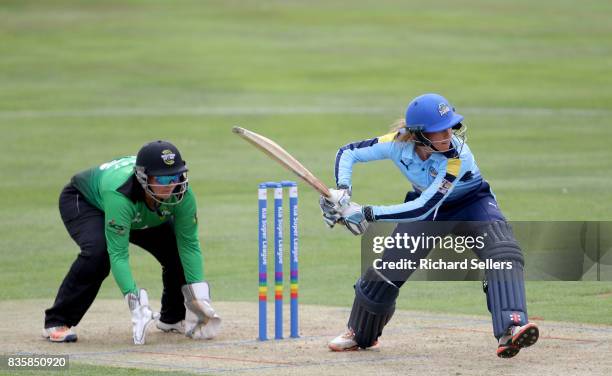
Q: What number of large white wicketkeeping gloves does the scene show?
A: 2